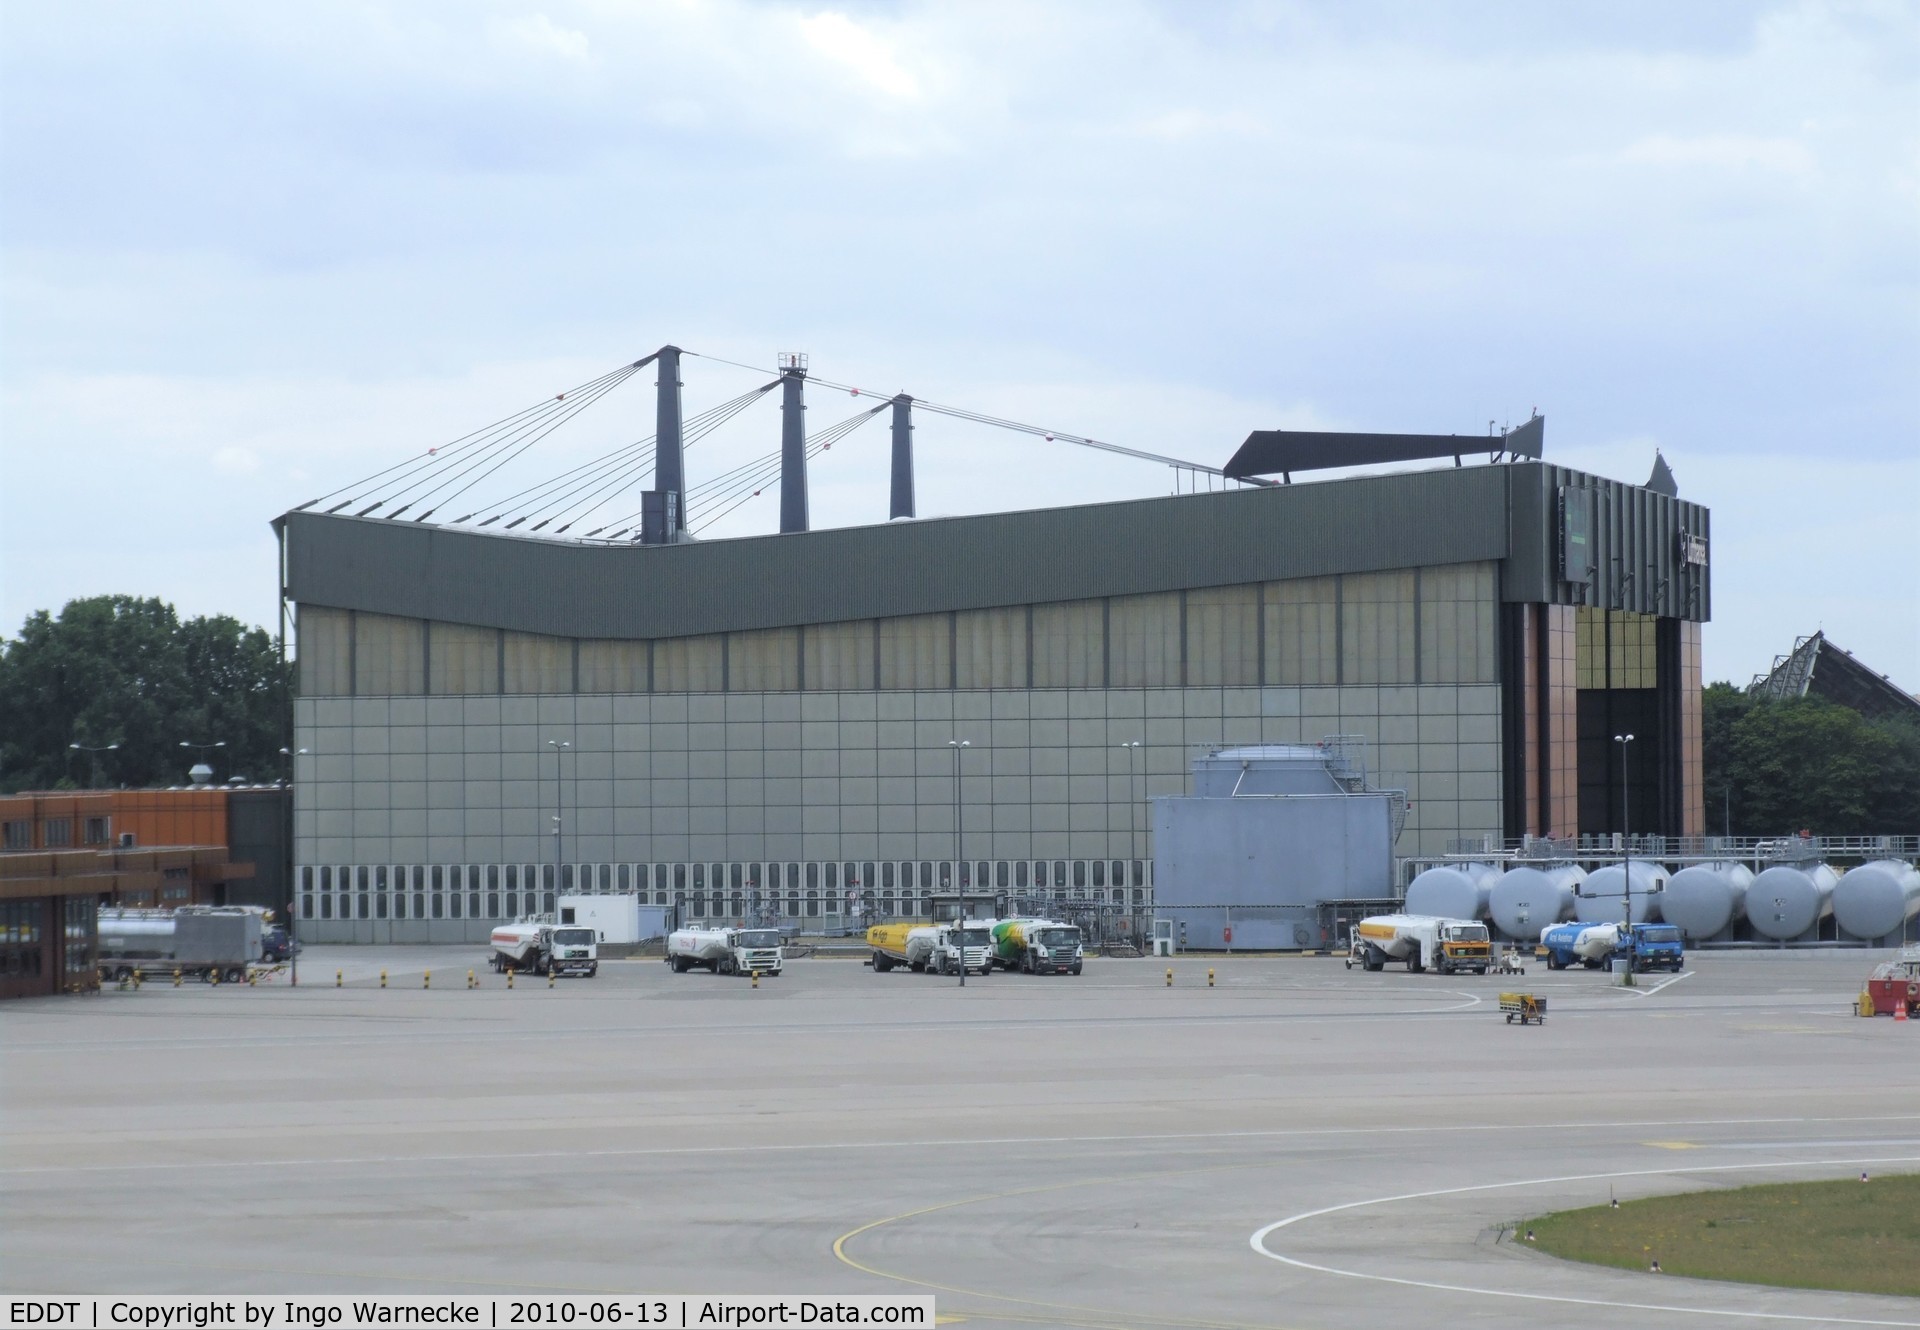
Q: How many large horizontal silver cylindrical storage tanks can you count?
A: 6